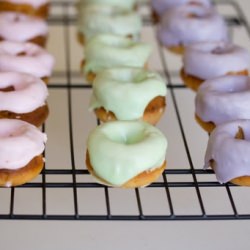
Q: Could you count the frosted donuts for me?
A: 15